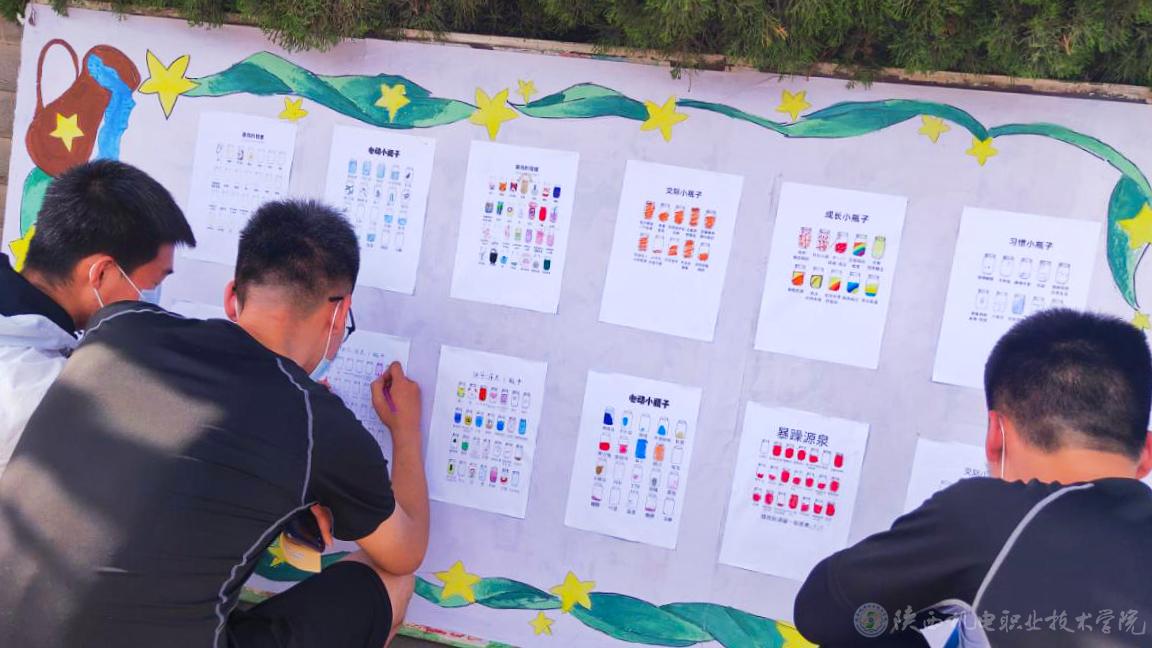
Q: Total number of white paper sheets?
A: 12